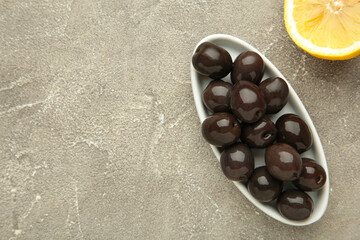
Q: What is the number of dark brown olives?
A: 13